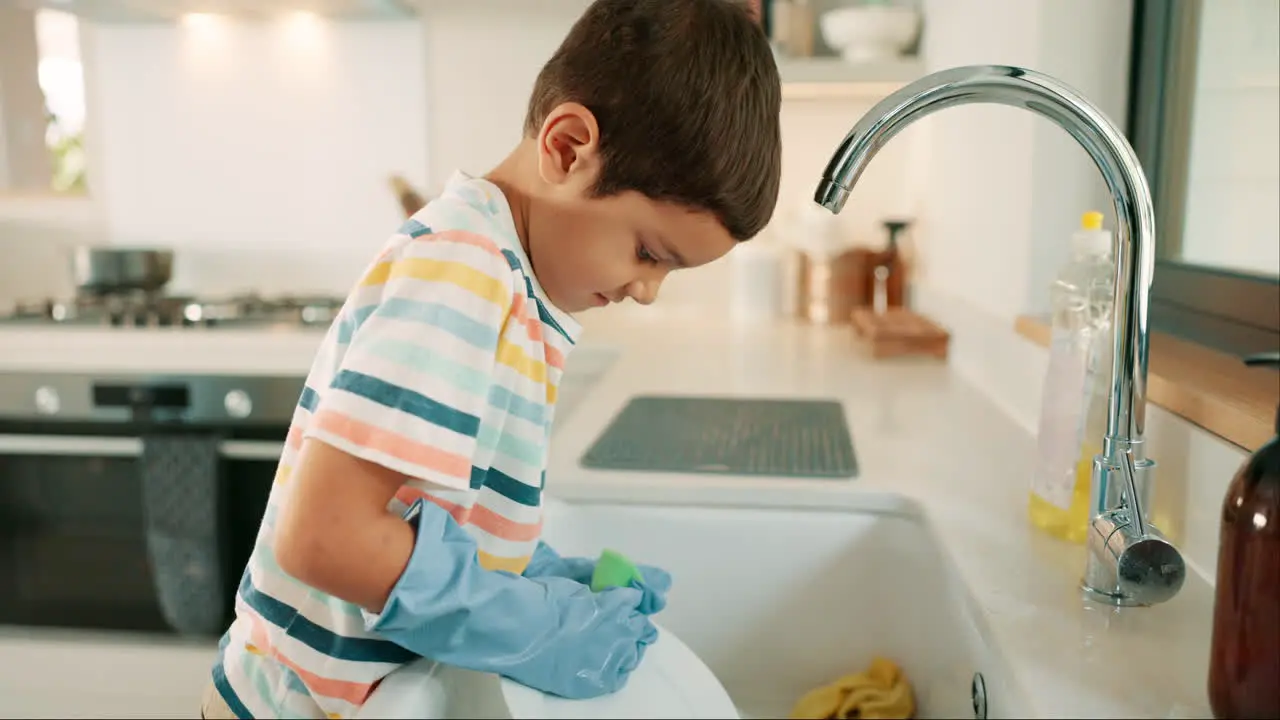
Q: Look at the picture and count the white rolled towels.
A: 0